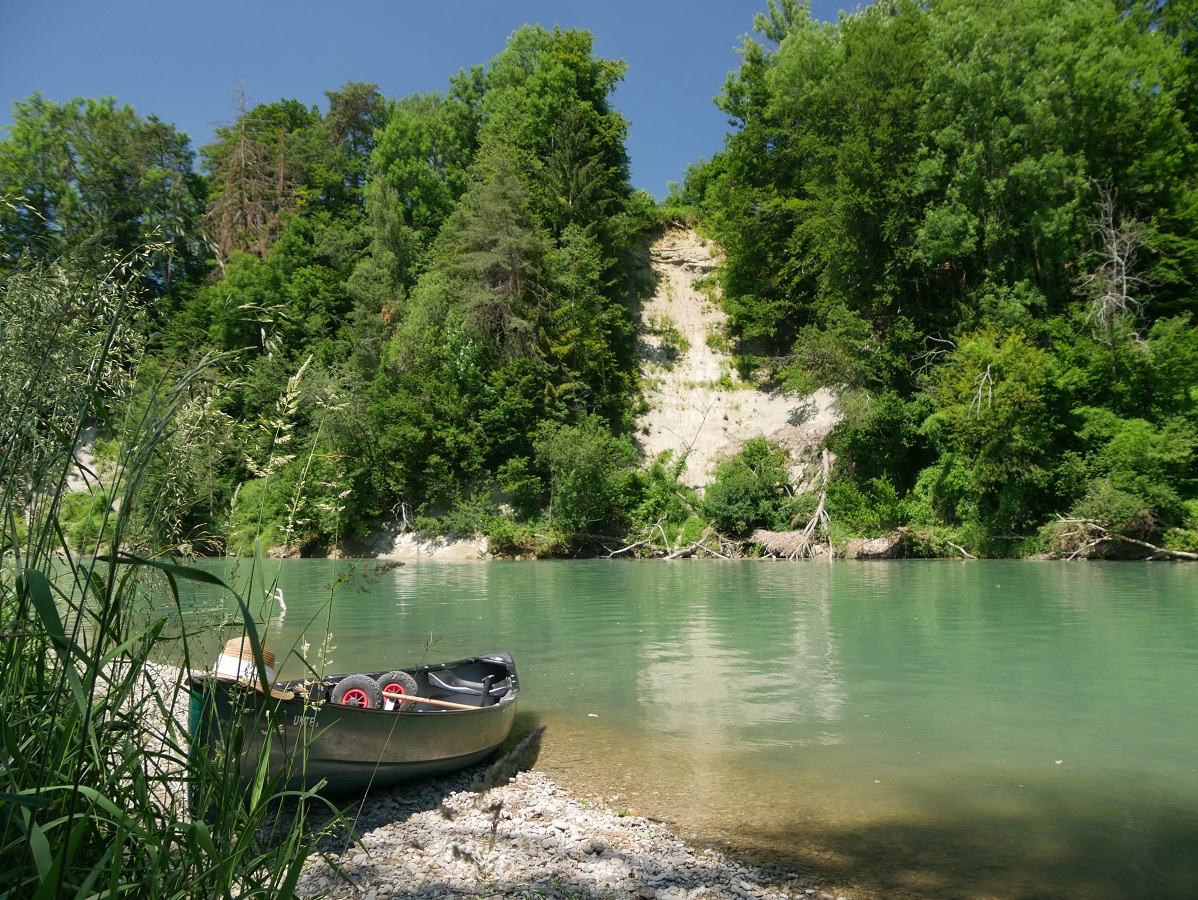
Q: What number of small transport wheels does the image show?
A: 2